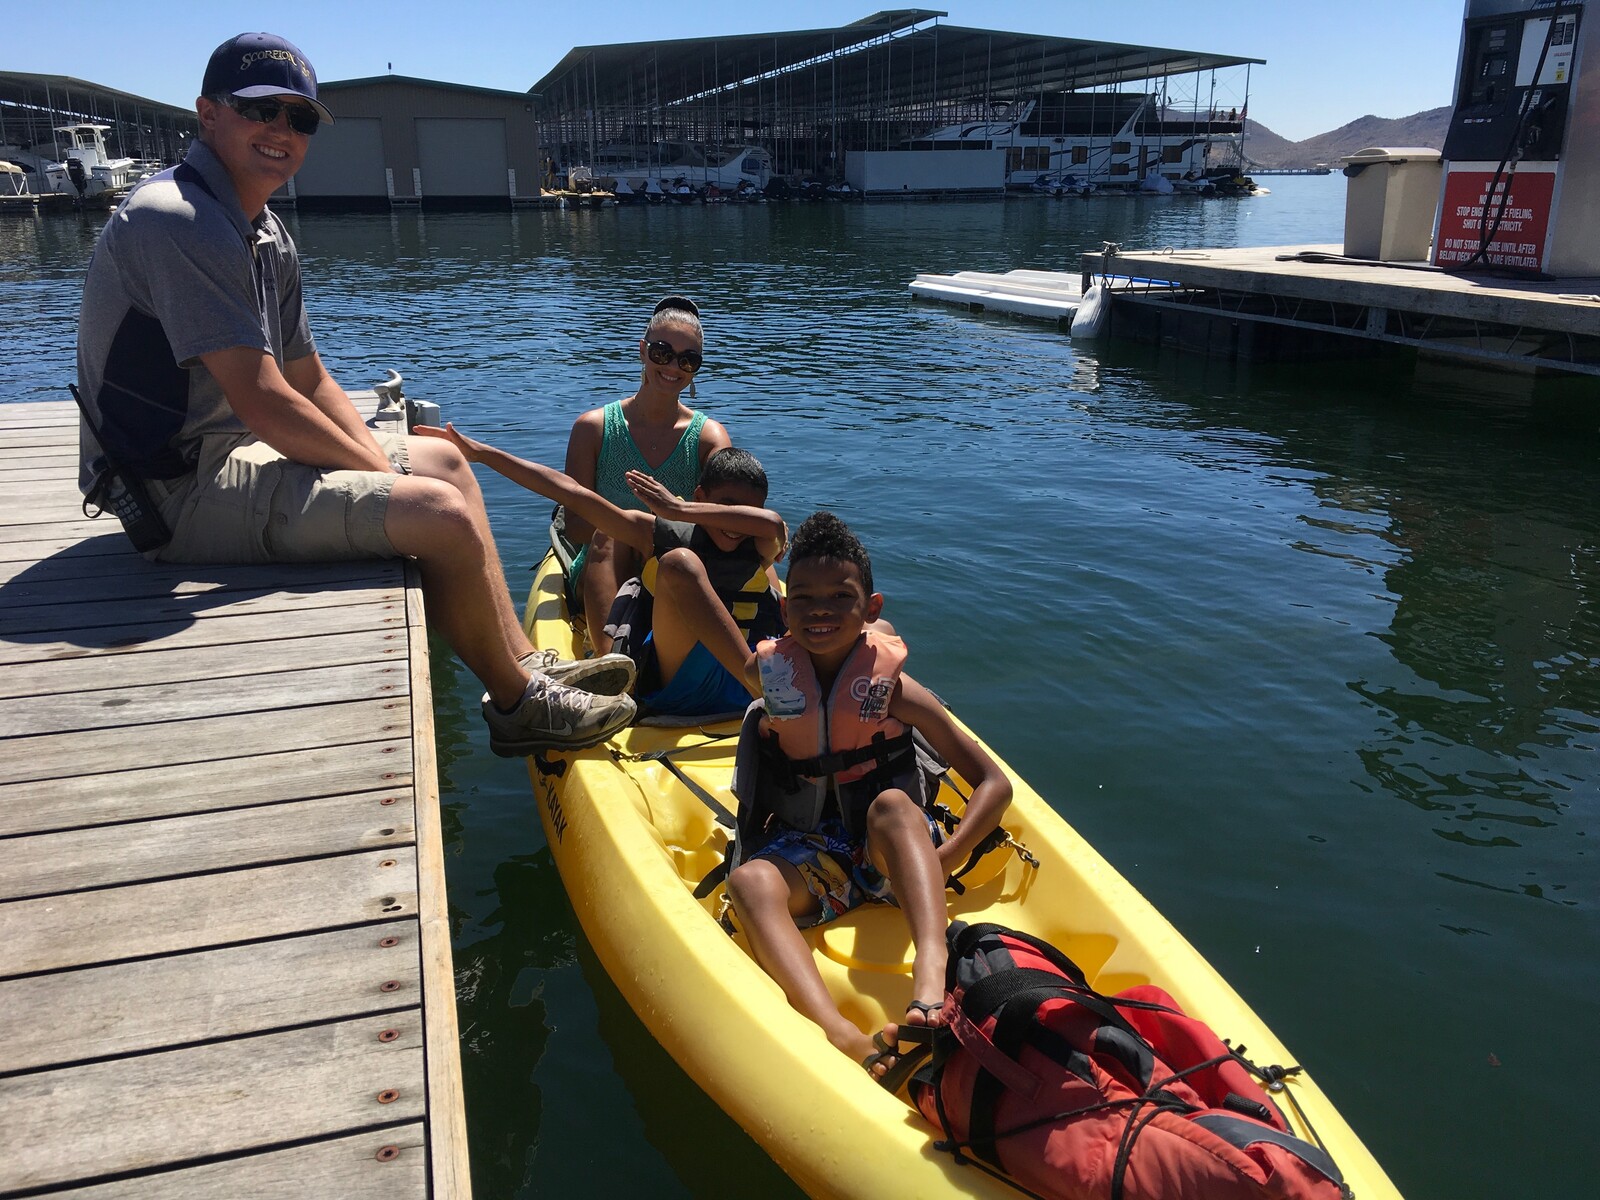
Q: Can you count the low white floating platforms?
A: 1